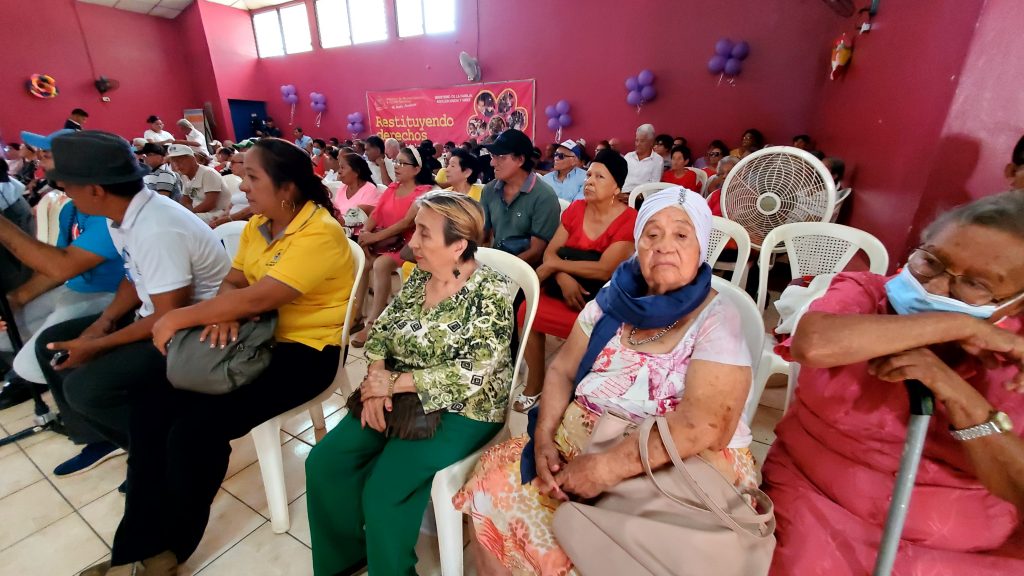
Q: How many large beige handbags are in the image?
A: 1